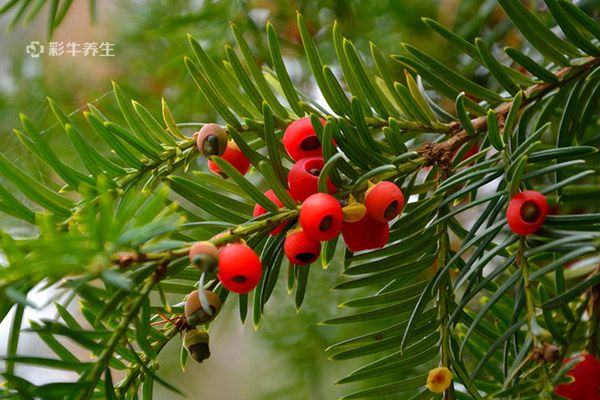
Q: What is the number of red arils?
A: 11